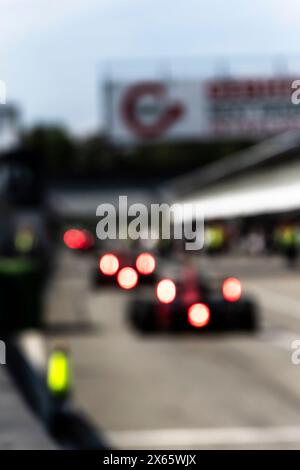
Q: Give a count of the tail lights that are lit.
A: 7